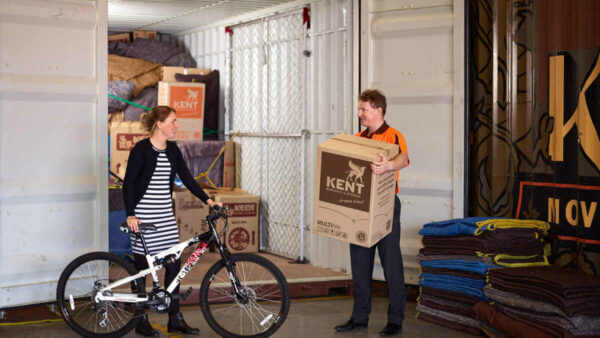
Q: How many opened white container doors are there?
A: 2